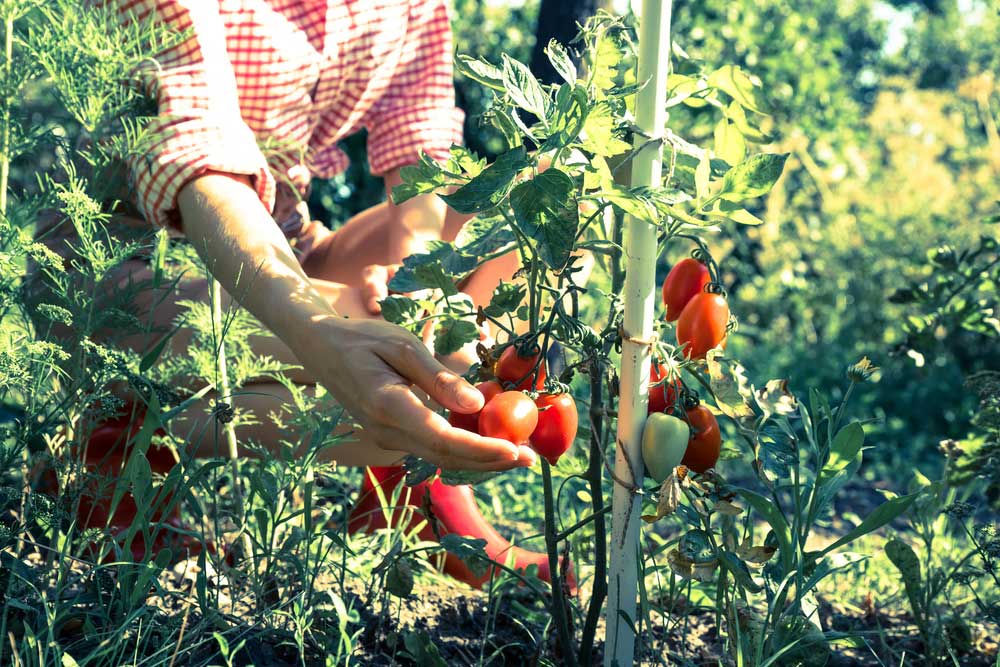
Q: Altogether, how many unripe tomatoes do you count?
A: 1